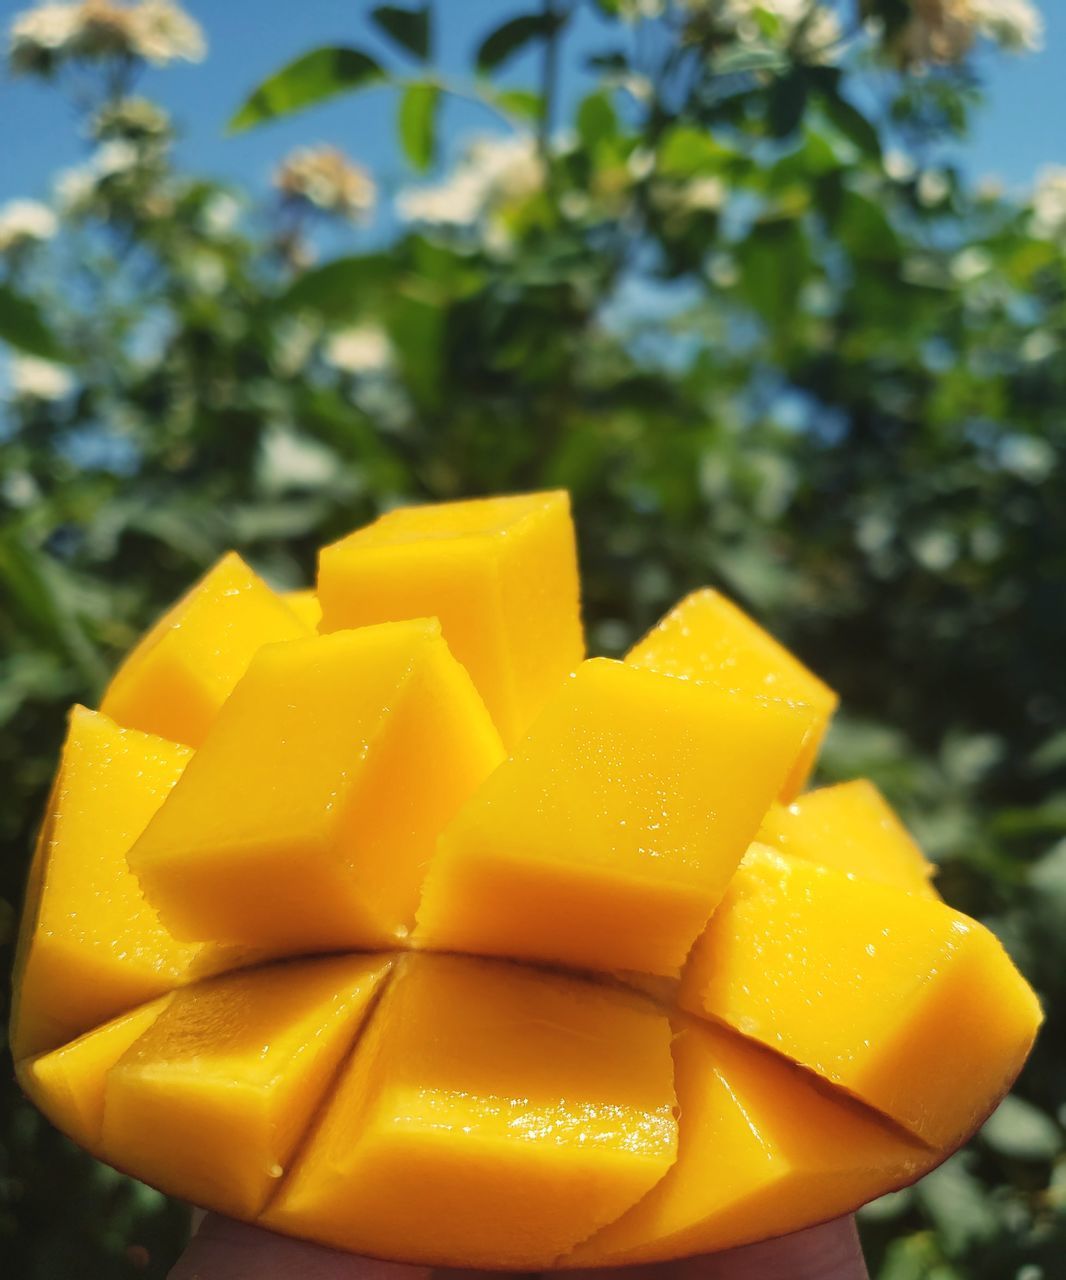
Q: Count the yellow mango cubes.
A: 13